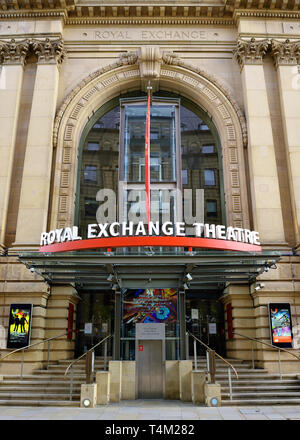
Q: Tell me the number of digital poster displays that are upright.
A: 2